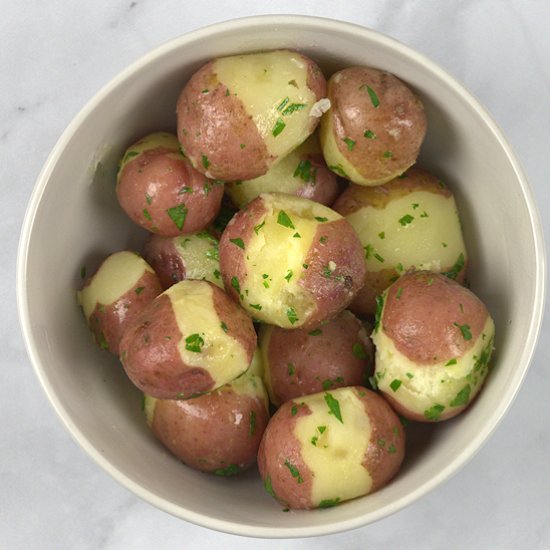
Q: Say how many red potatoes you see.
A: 13